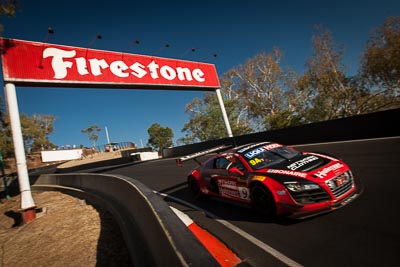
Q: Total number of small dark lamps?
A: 6